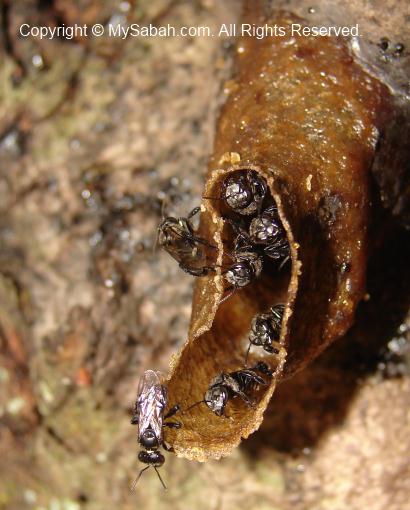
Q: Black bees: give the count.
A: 7